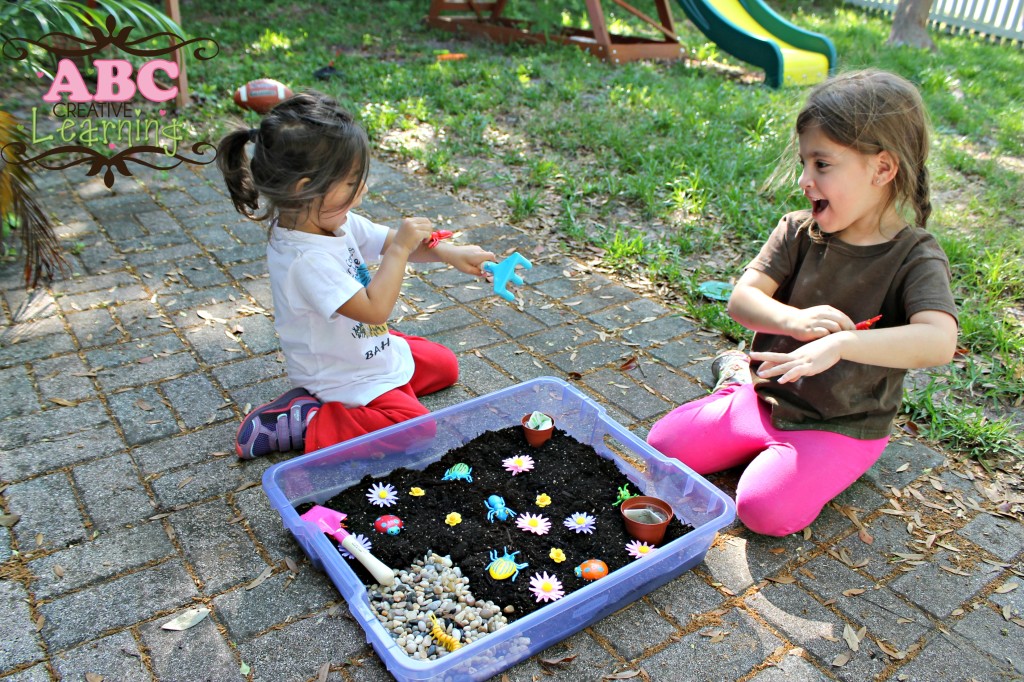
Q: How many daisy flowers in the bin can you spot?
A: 7